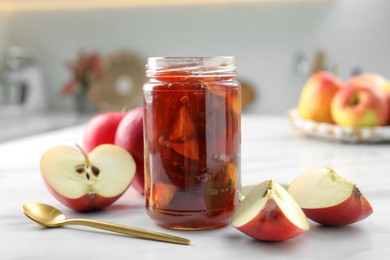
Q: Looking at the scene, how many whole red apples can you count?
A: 2